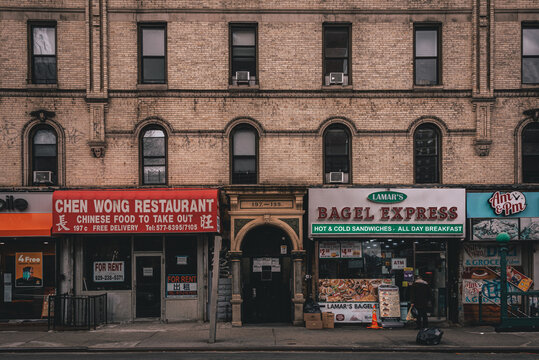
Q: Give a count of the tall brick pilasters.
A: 2